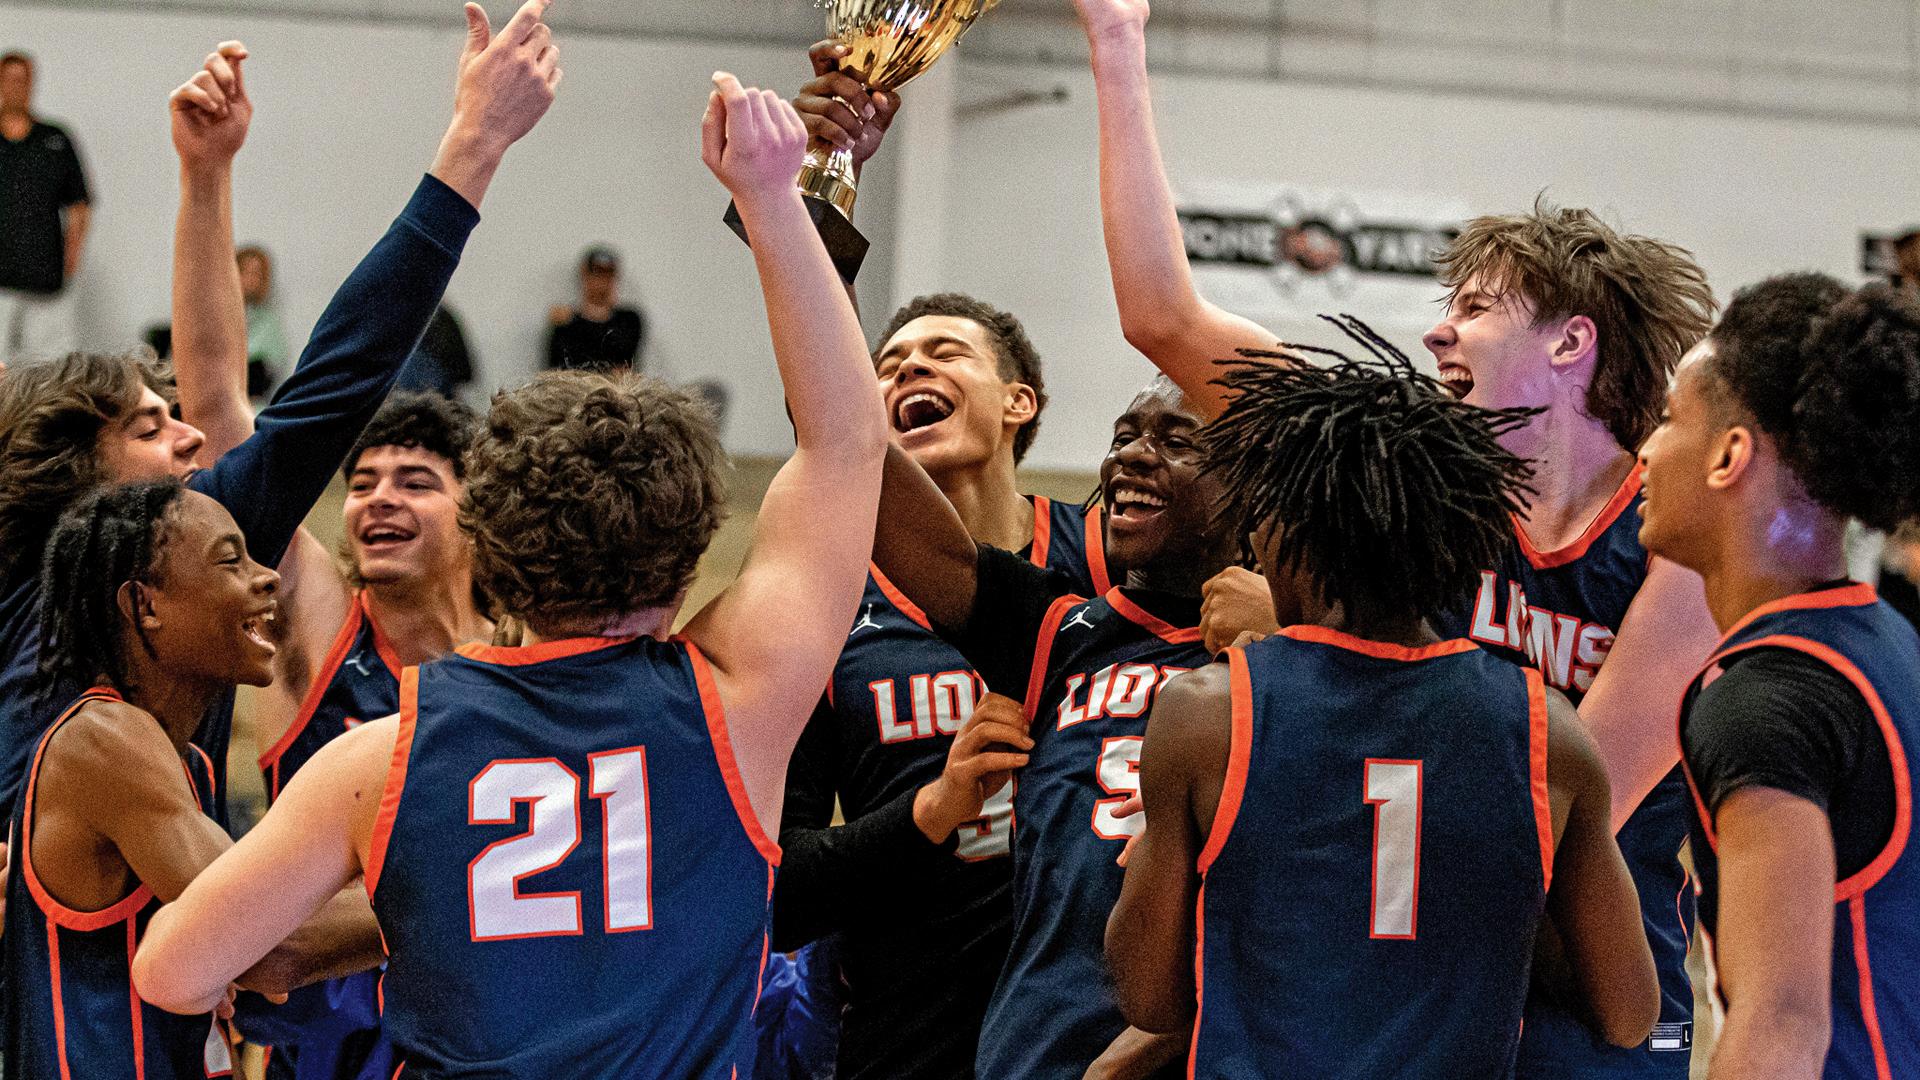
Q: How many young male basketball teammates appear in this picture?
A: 9